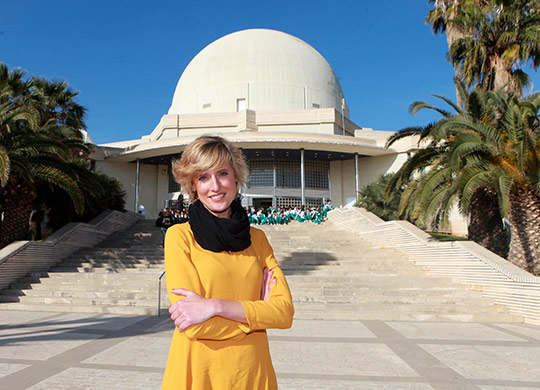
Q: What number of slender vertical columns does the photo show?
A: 3